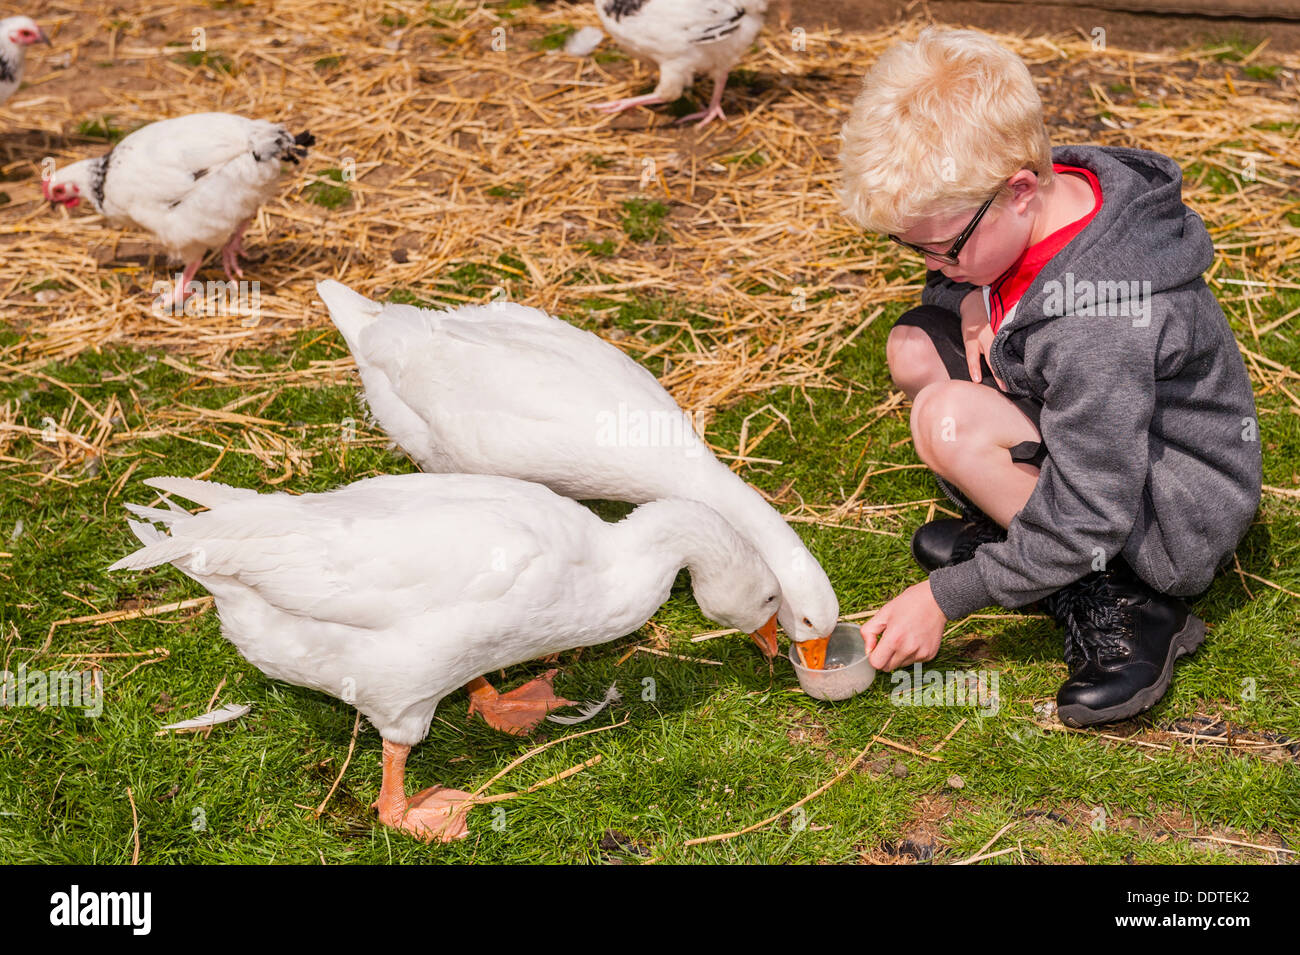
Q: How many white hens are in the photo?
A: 3